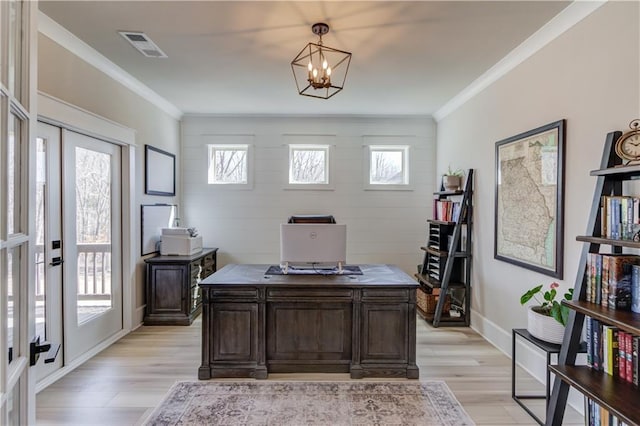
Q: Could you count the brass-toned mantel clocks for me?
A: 1